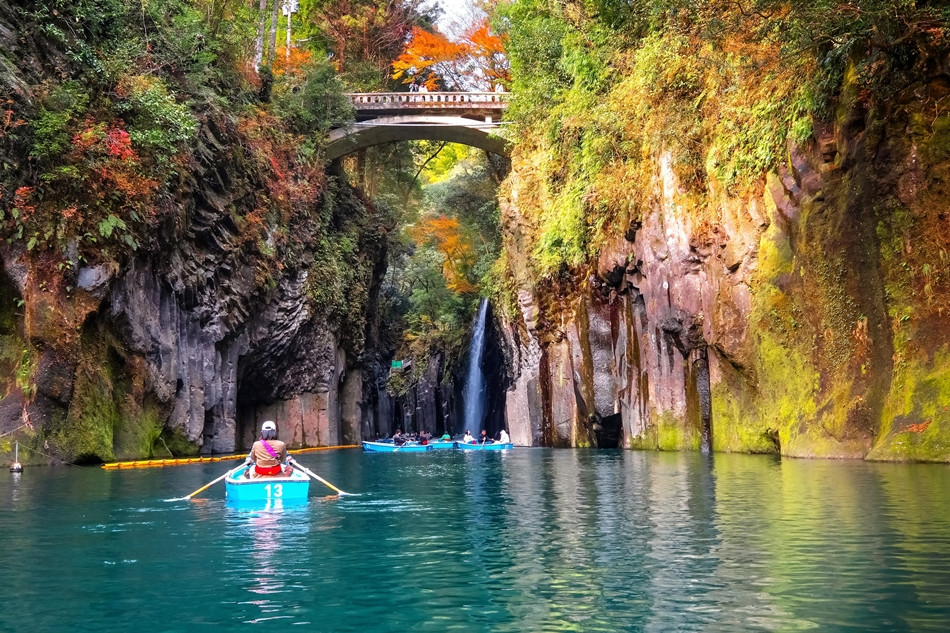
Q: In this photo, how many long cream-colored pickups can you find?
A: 0